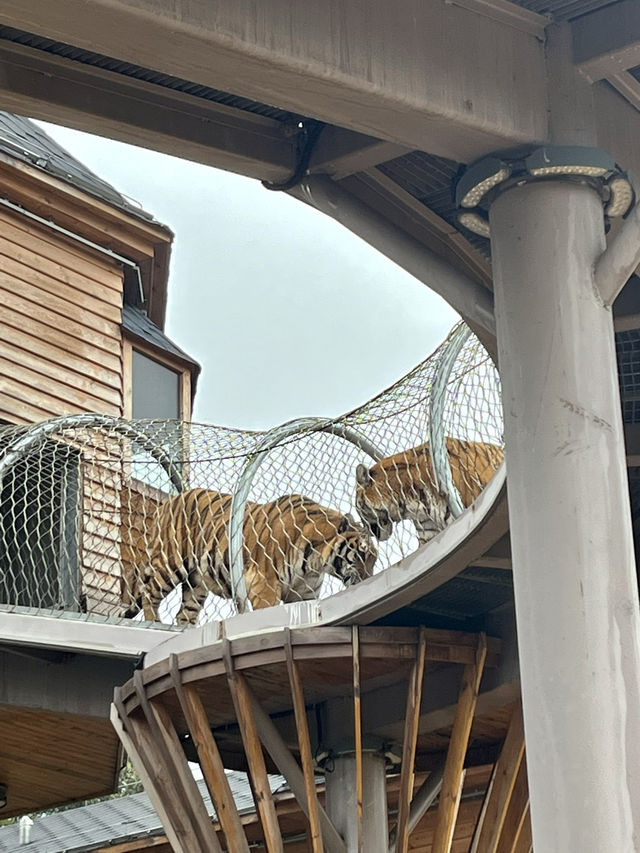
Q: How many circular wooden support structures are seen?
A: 1